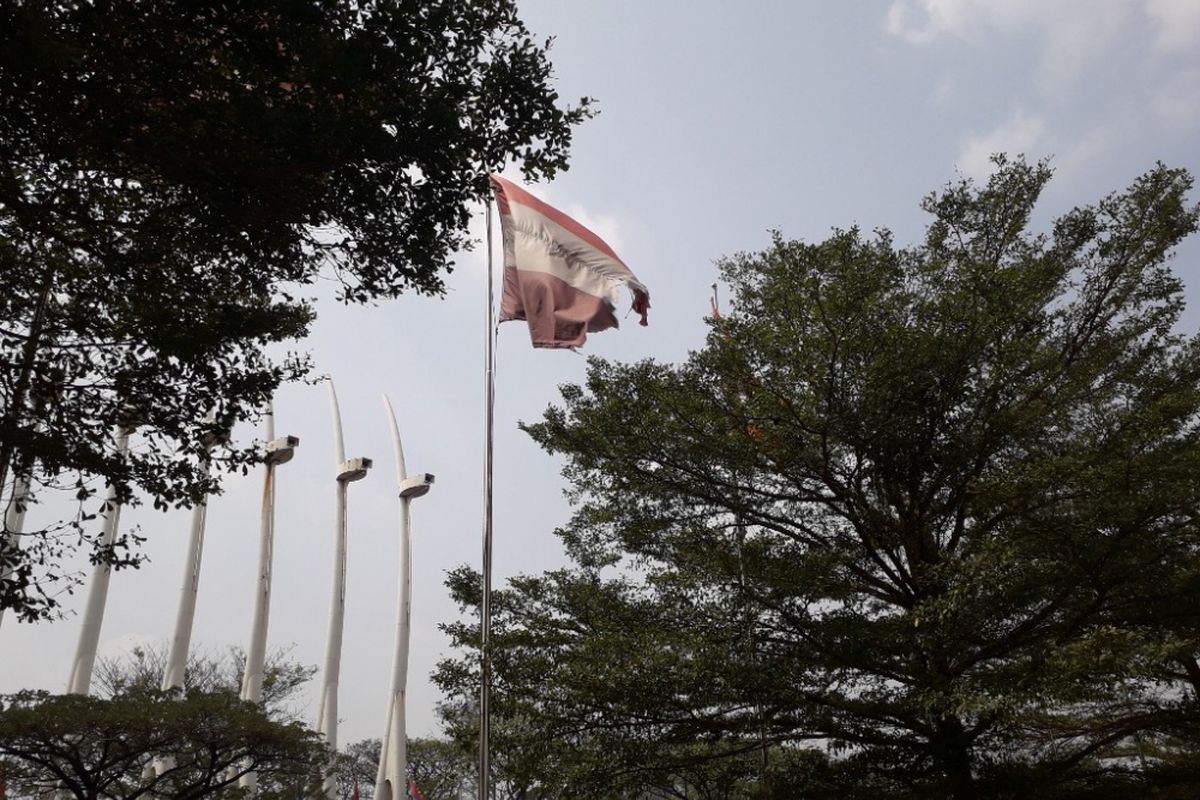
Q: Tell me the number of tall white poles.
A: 6